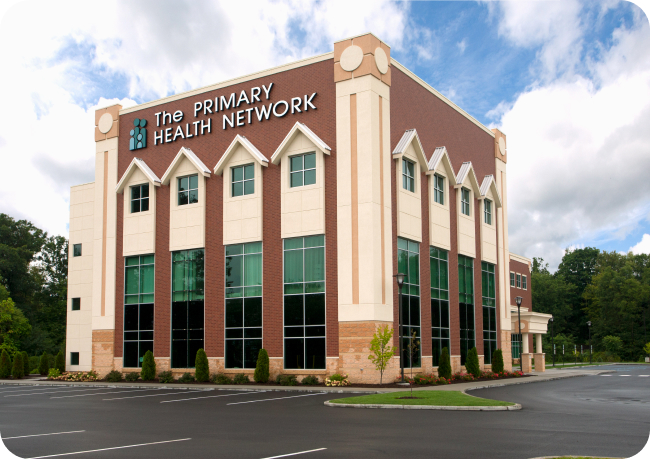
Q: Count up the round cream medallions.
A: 4